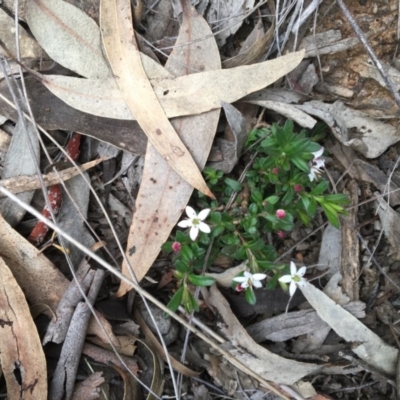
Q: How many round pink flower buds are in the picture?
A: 6